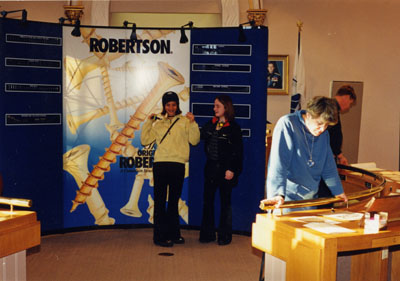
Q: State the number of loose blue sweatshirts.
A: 1